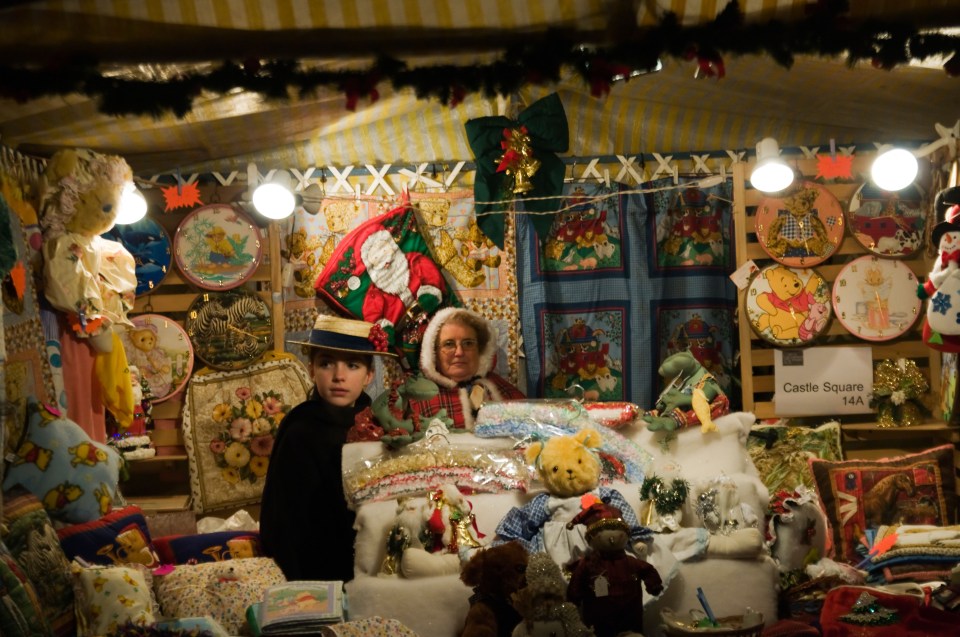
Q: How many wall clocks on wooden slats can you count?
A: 8